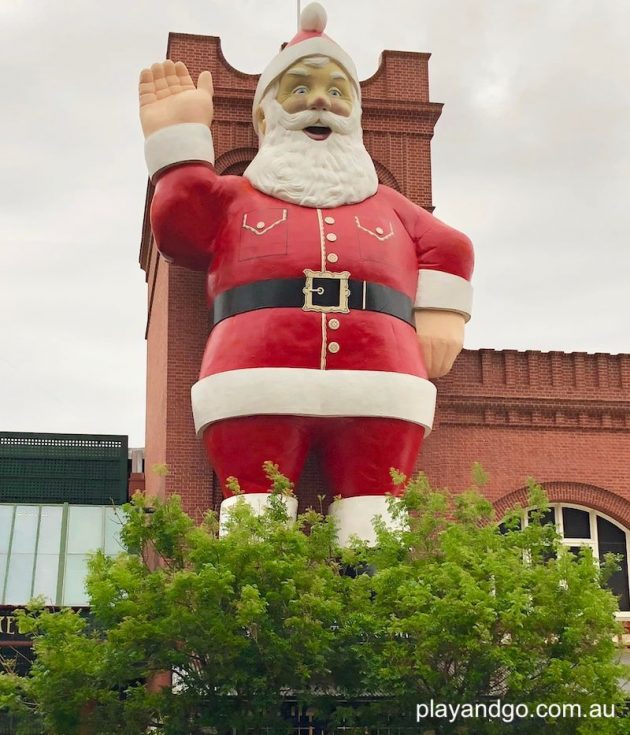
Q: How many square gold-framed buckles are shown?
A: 1